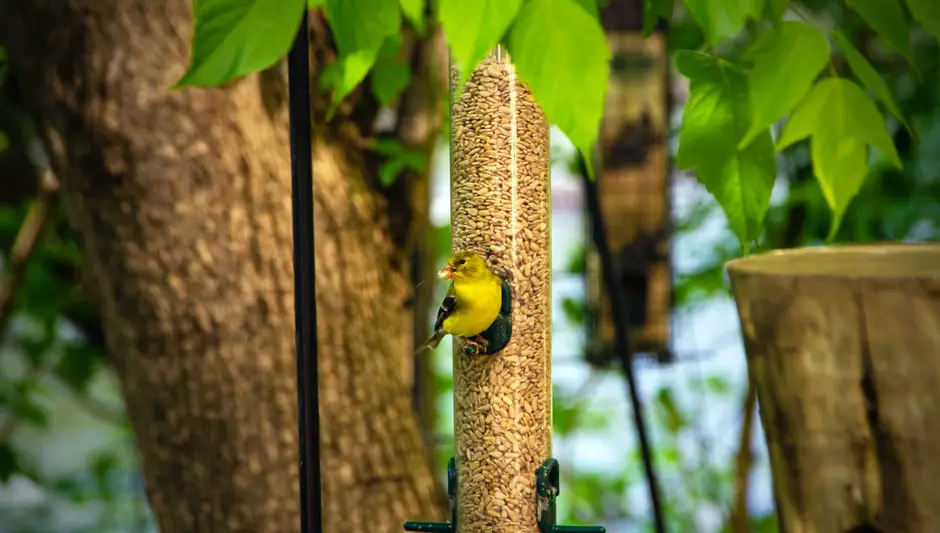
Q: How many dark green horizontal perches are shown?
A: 3